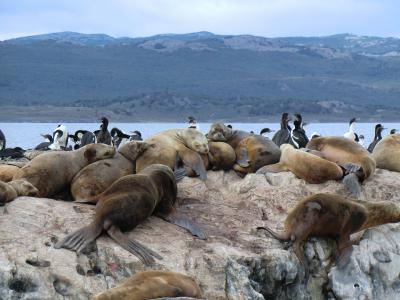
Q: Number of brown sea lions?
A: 13